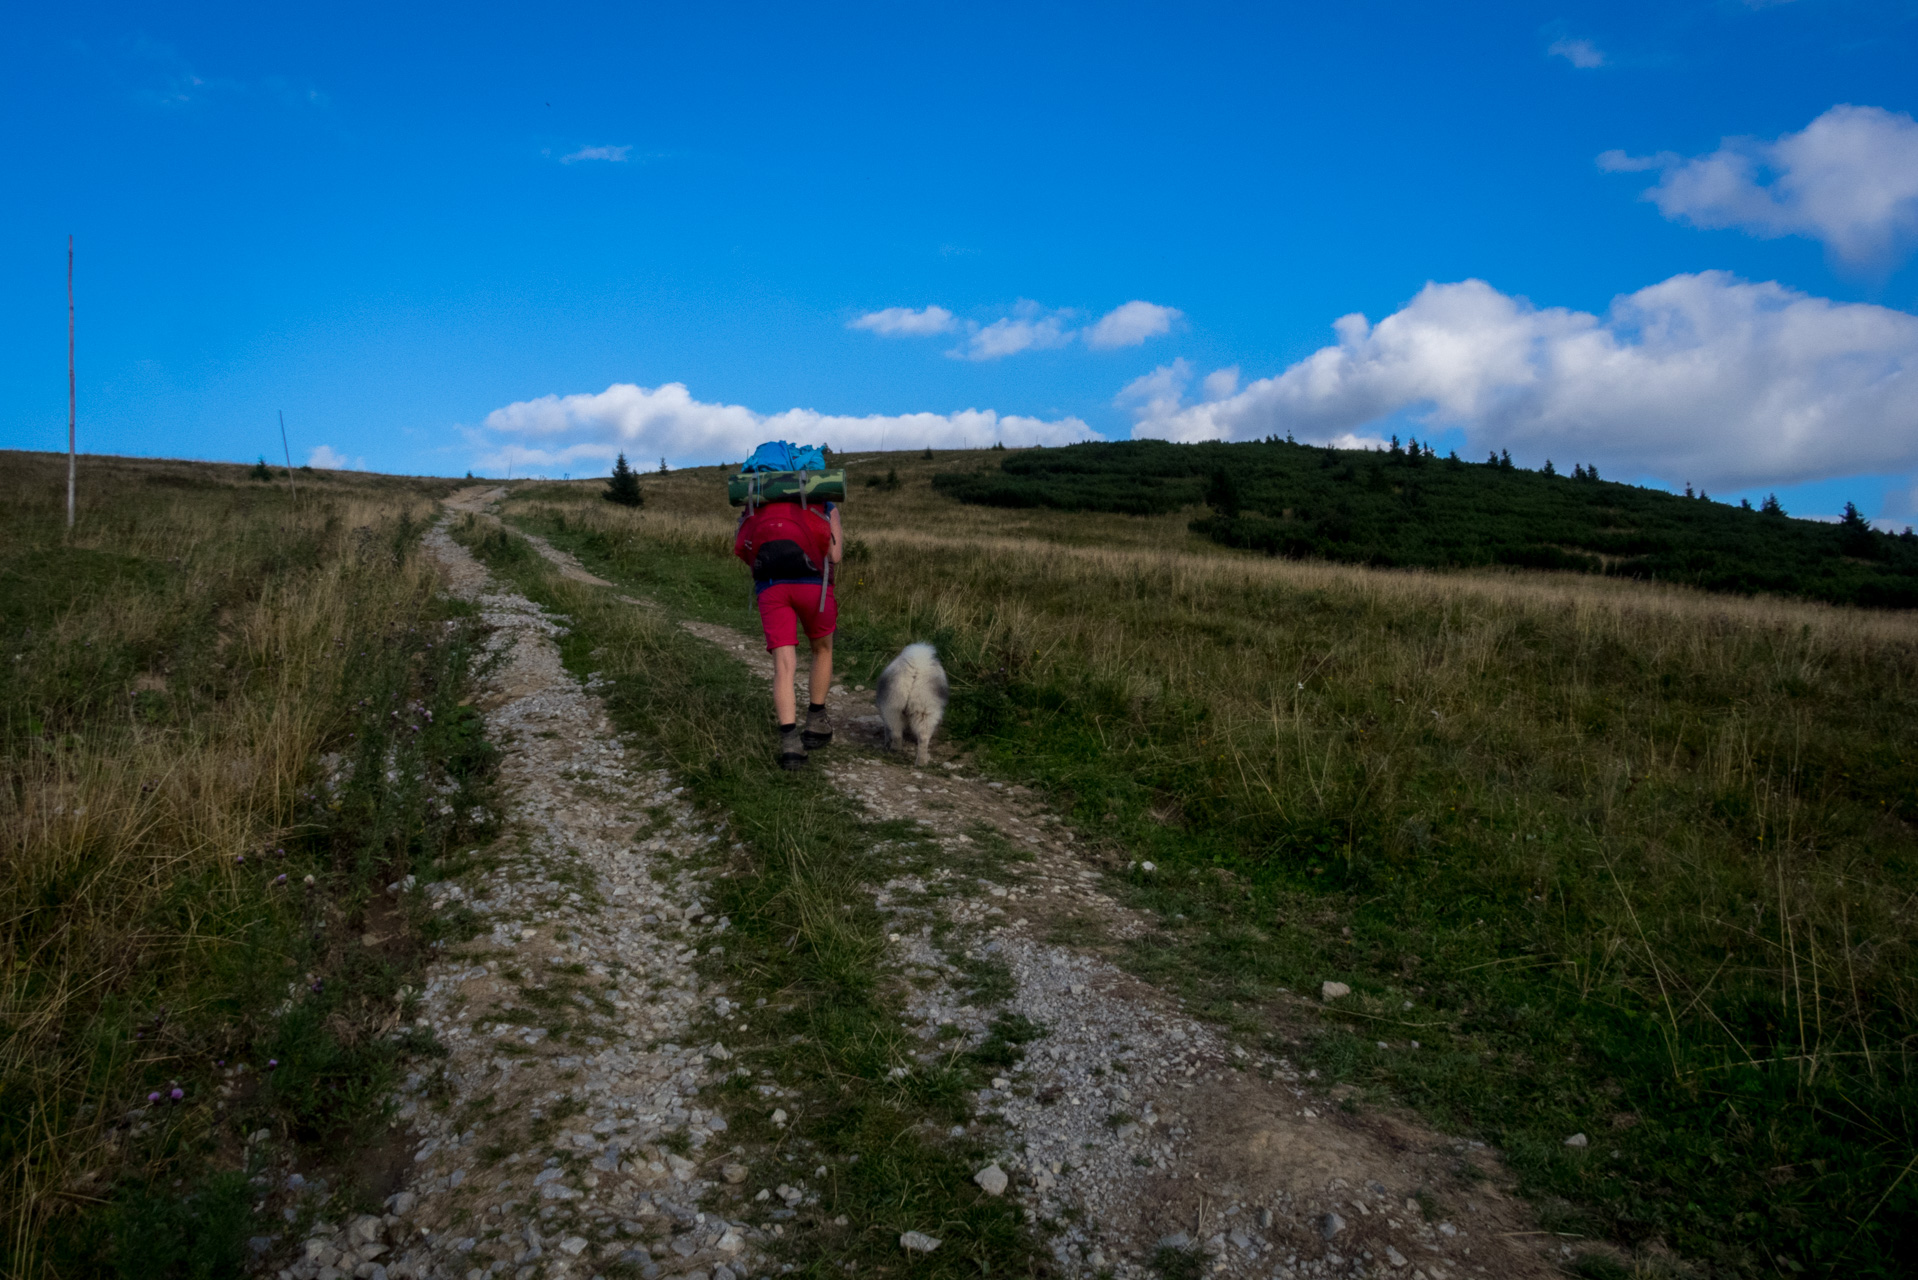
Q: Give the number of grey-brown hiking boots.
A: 2